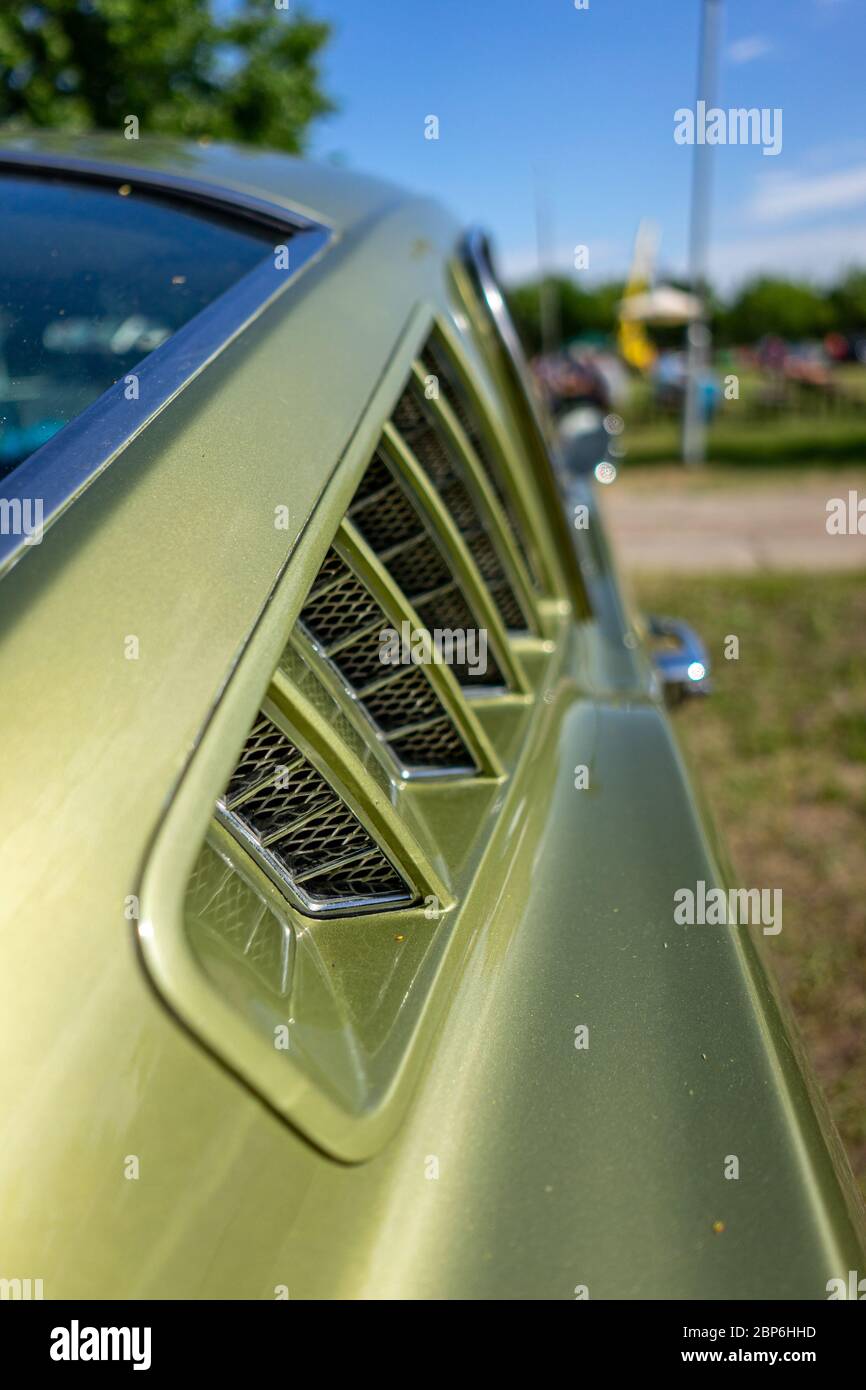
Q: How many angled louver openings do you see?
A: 5